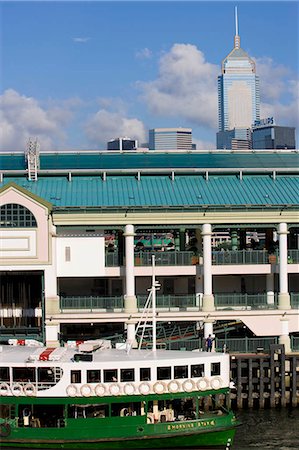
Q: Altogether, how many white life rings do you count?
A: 14